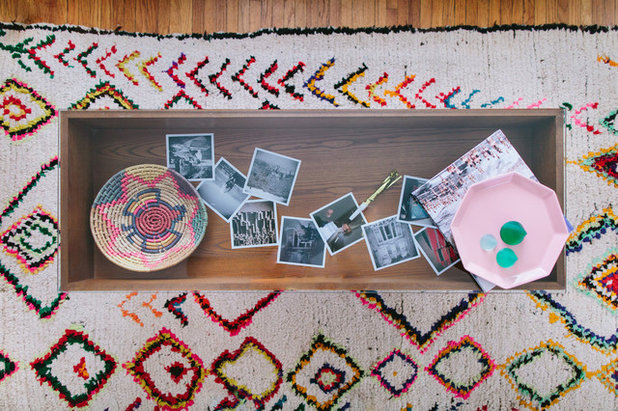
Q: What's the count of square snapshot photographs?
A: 9